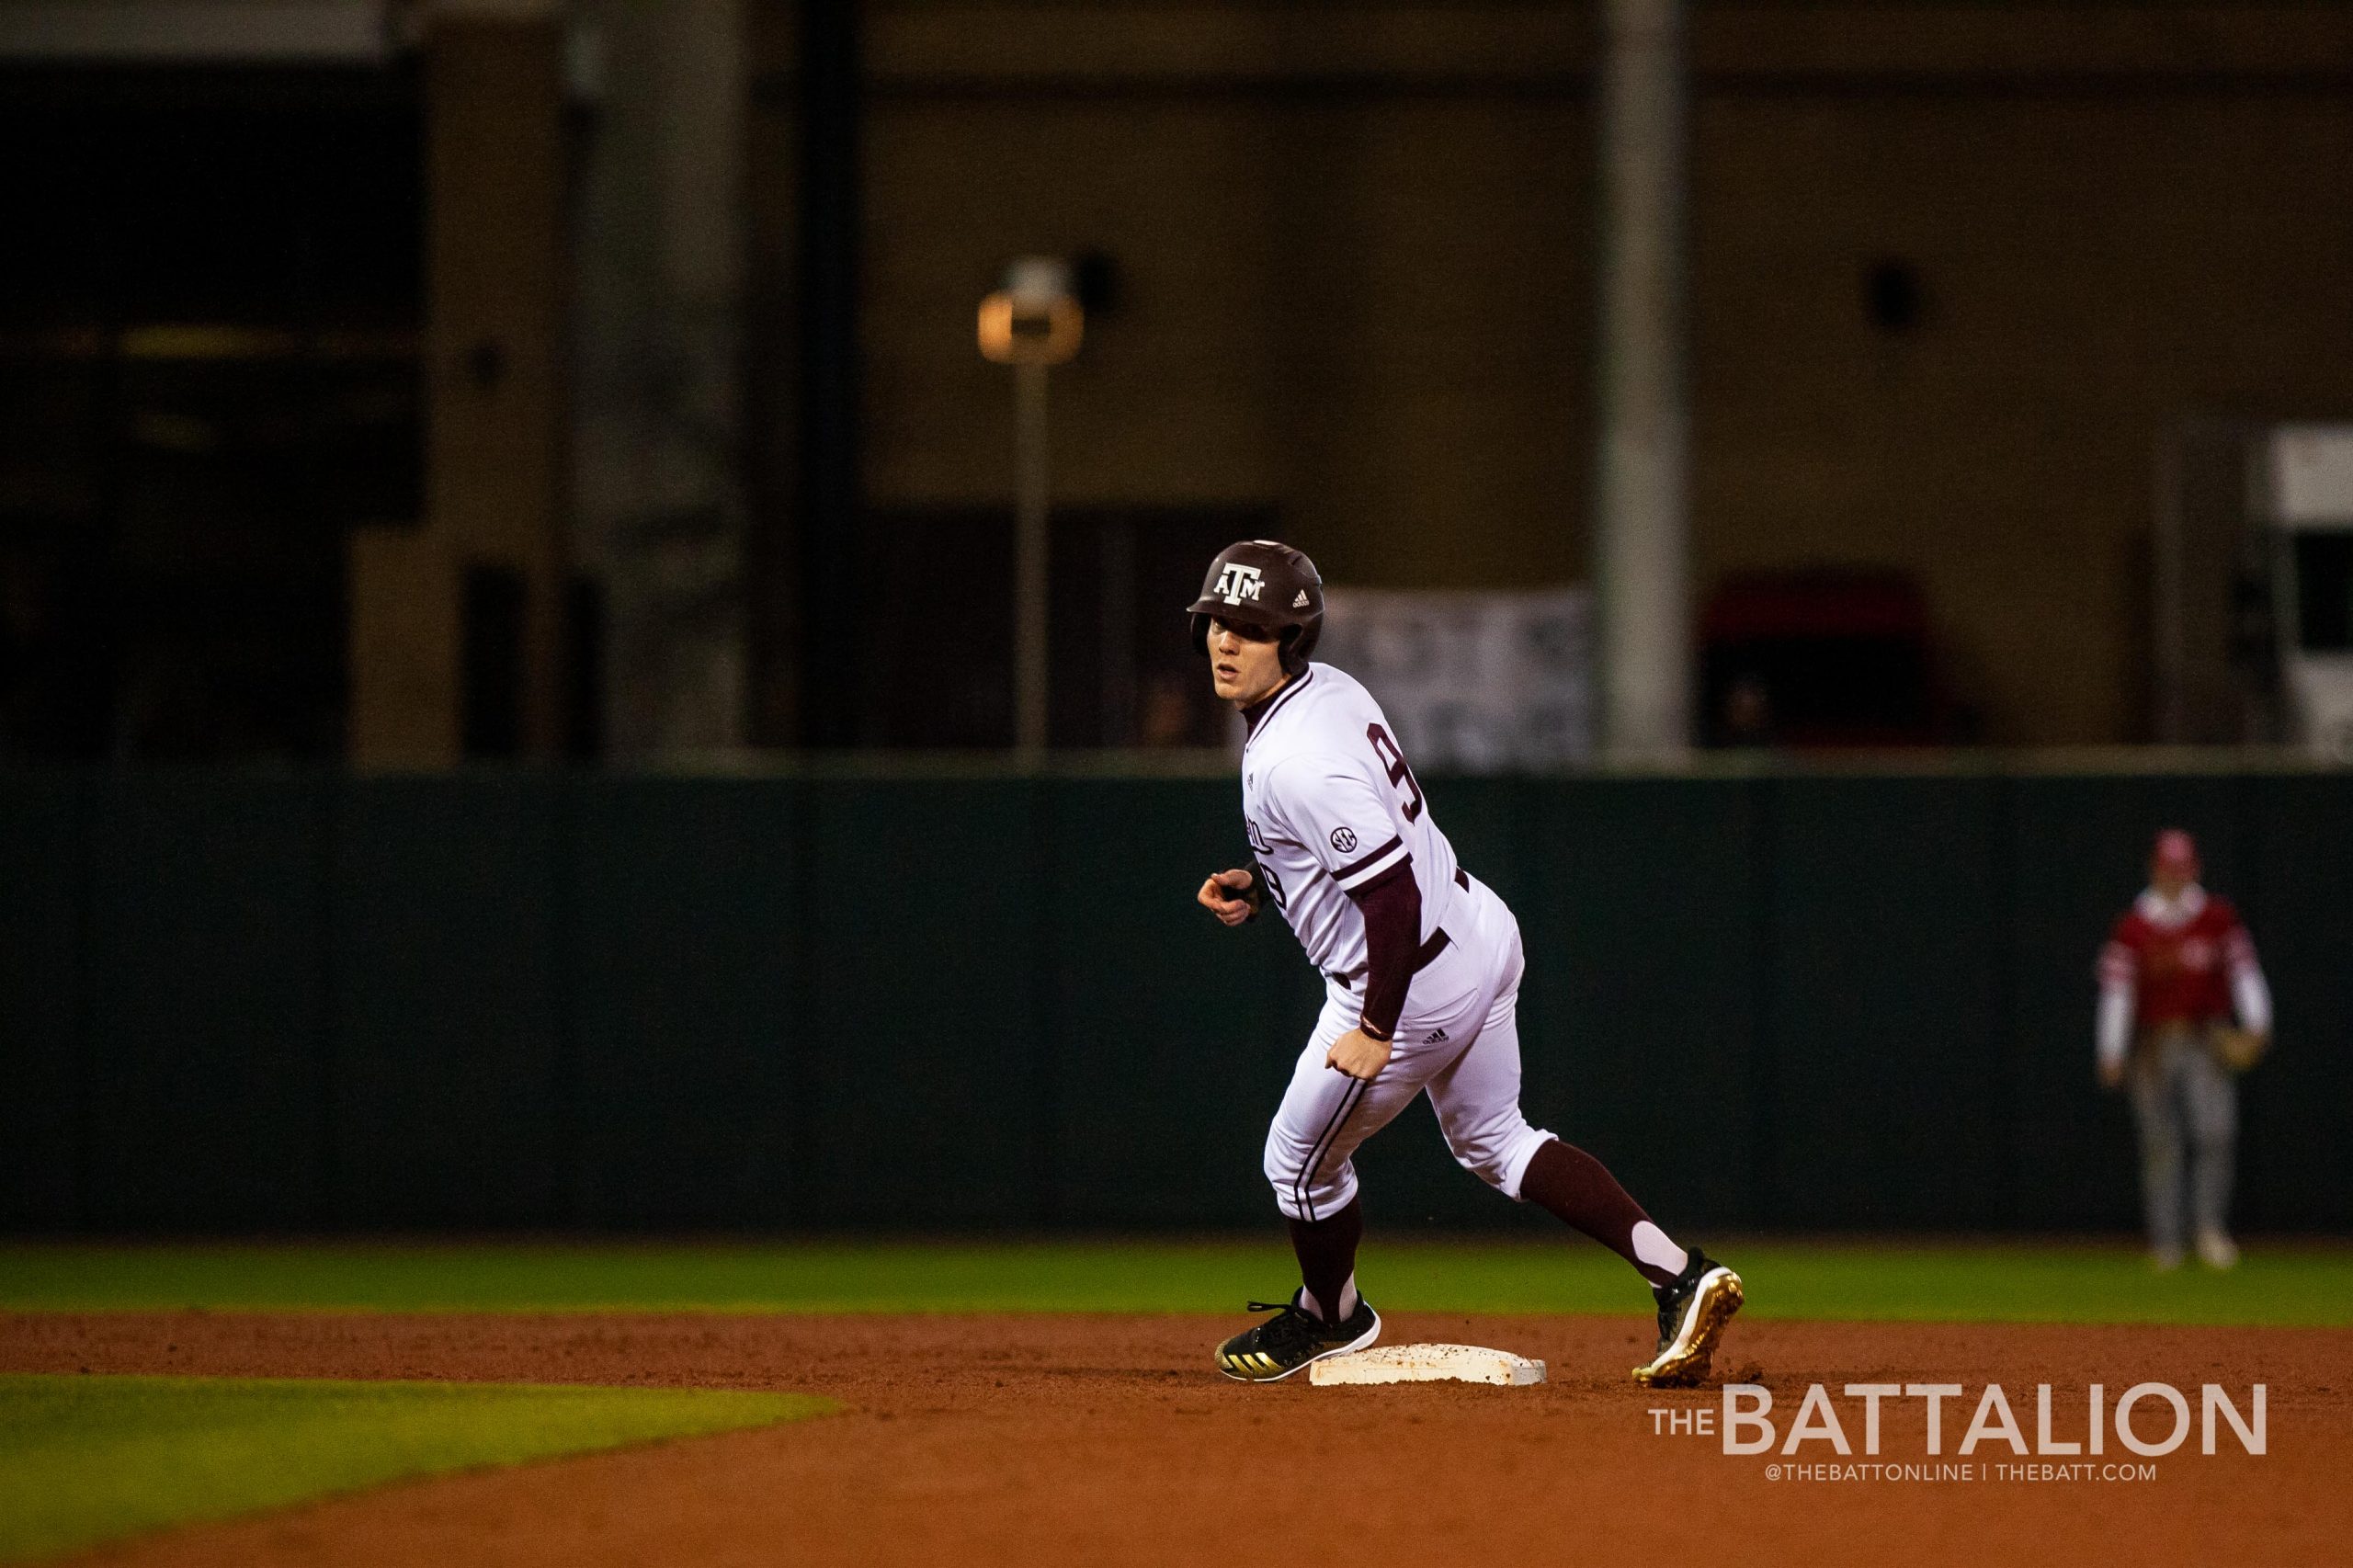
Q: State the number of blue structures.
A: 0